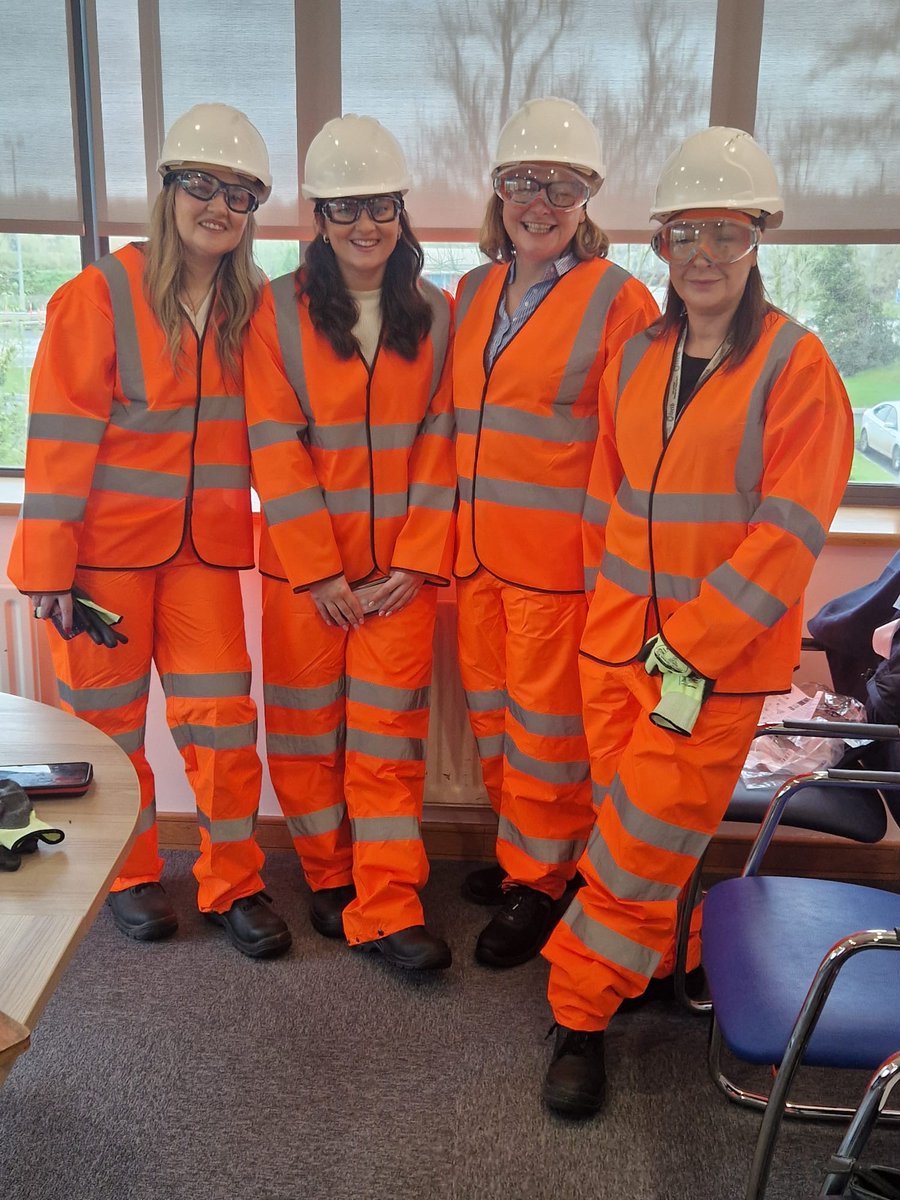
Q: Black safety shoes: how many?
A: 8